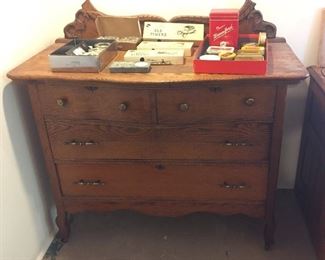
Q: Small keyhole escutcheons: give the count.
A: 3